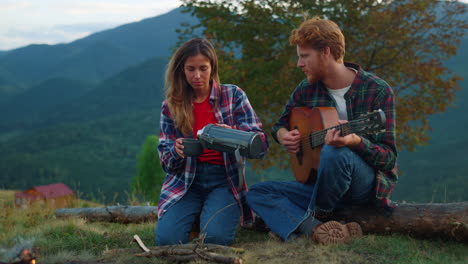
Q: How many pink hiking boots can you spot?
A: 0